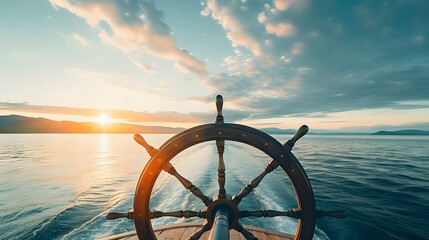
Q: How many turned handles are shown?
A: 5